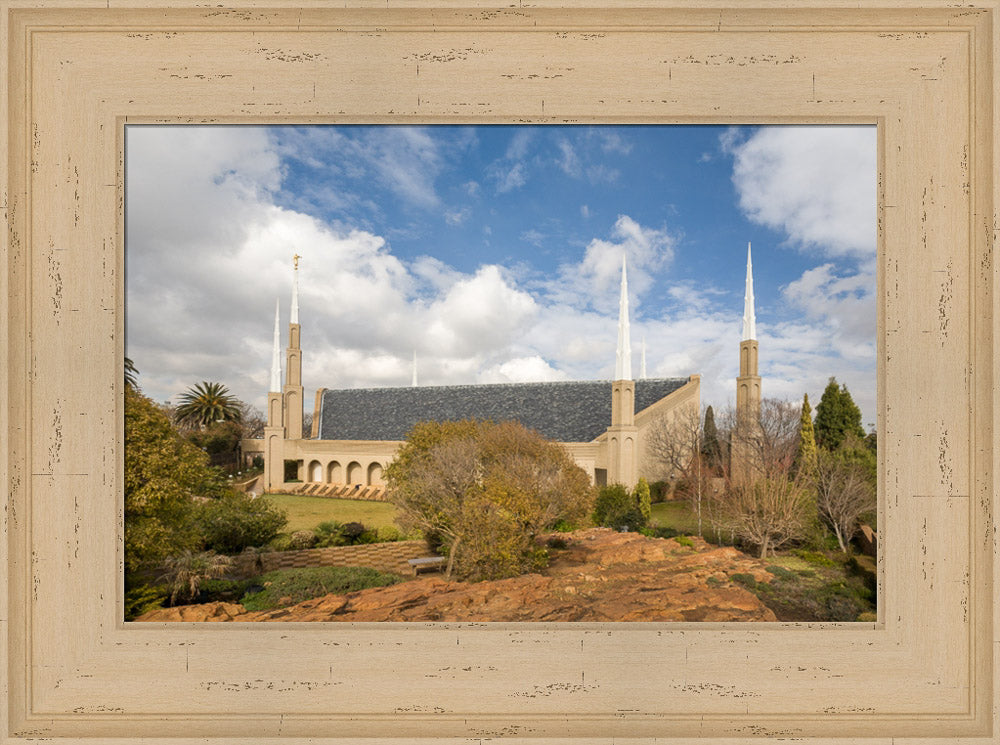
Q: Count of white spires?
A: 6